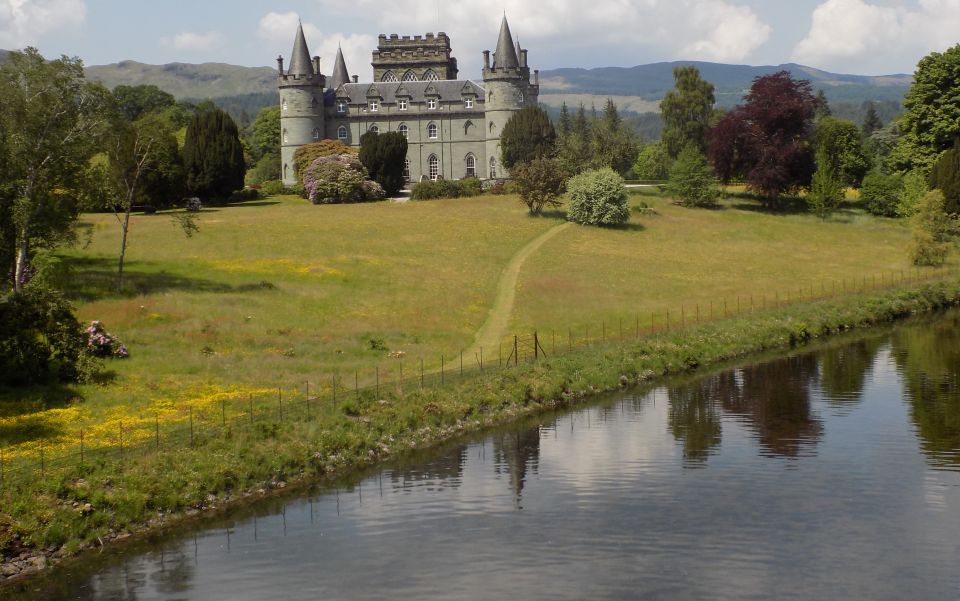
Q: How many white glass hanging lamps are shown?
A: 0